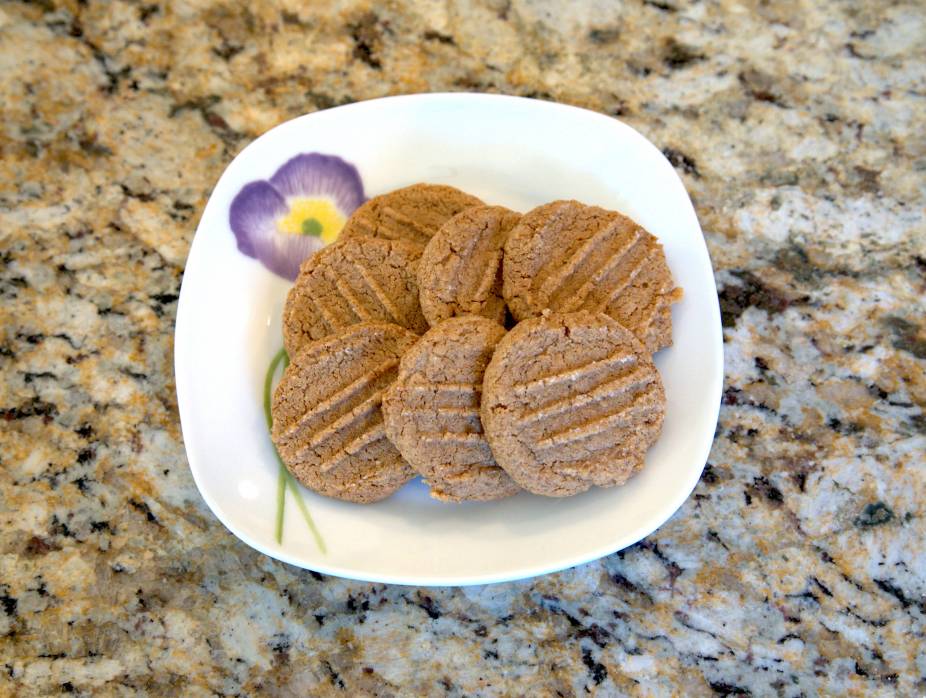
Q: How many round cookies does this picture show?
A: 7